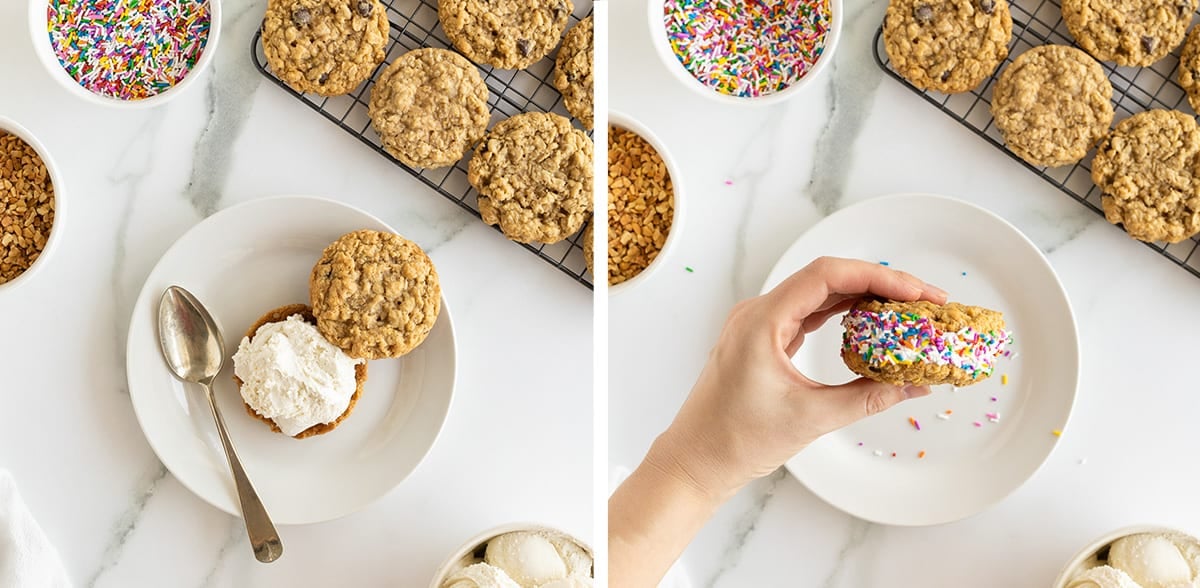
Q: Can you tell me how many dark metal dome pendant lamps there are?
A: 0